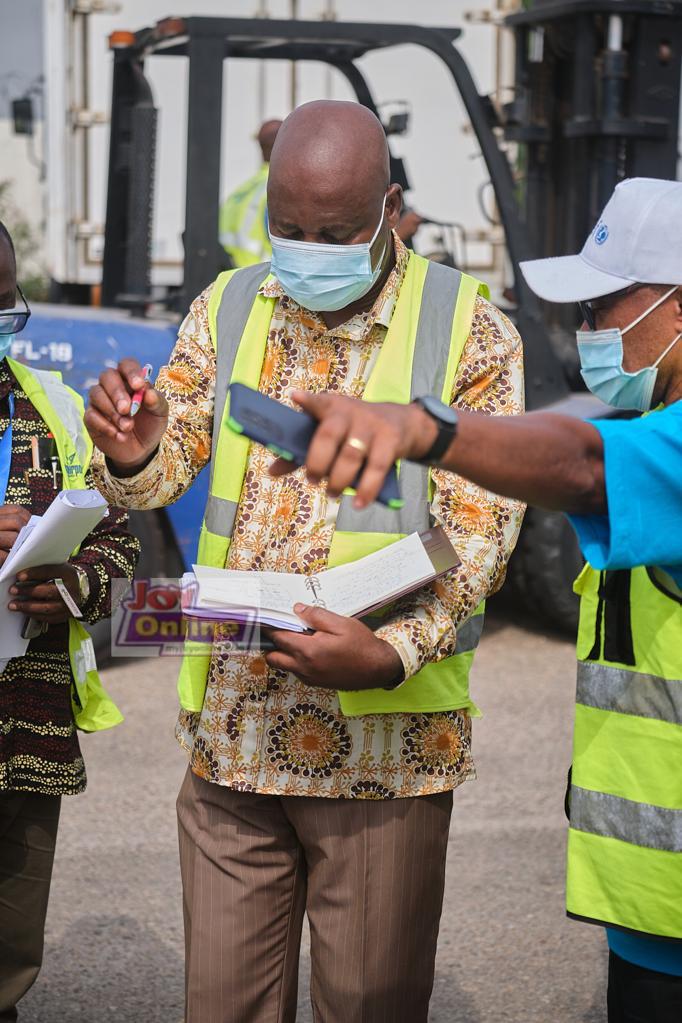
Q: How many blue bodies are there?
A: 1